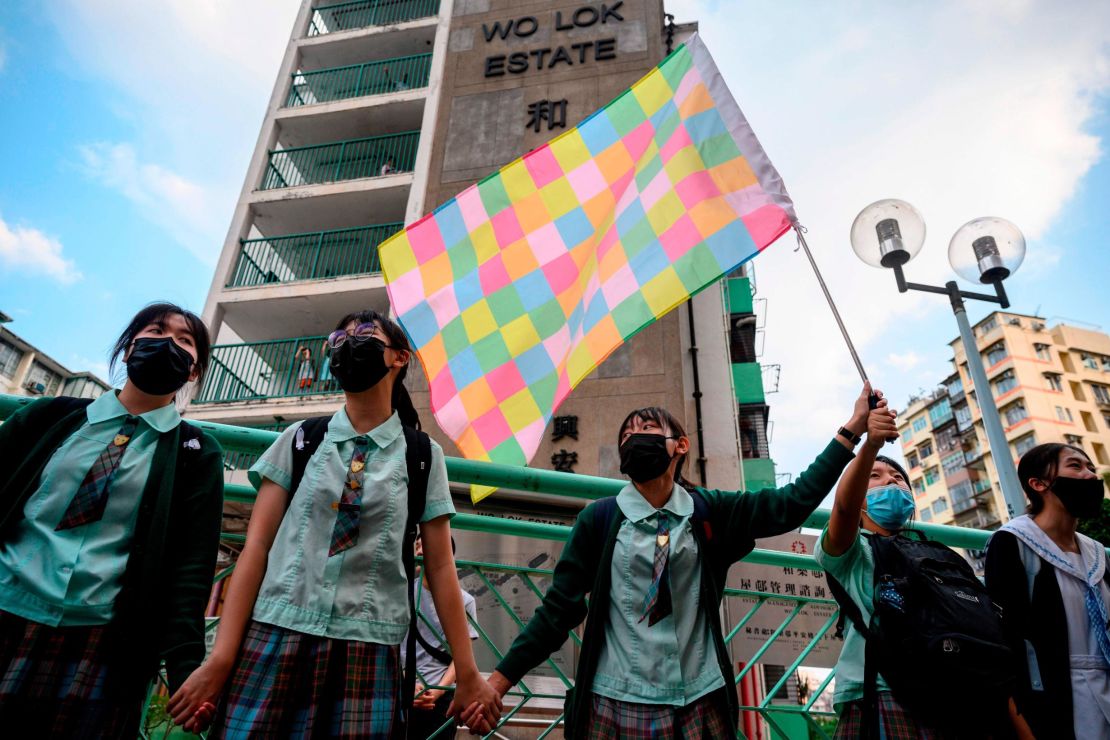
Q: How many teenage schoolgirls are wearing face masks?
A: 5